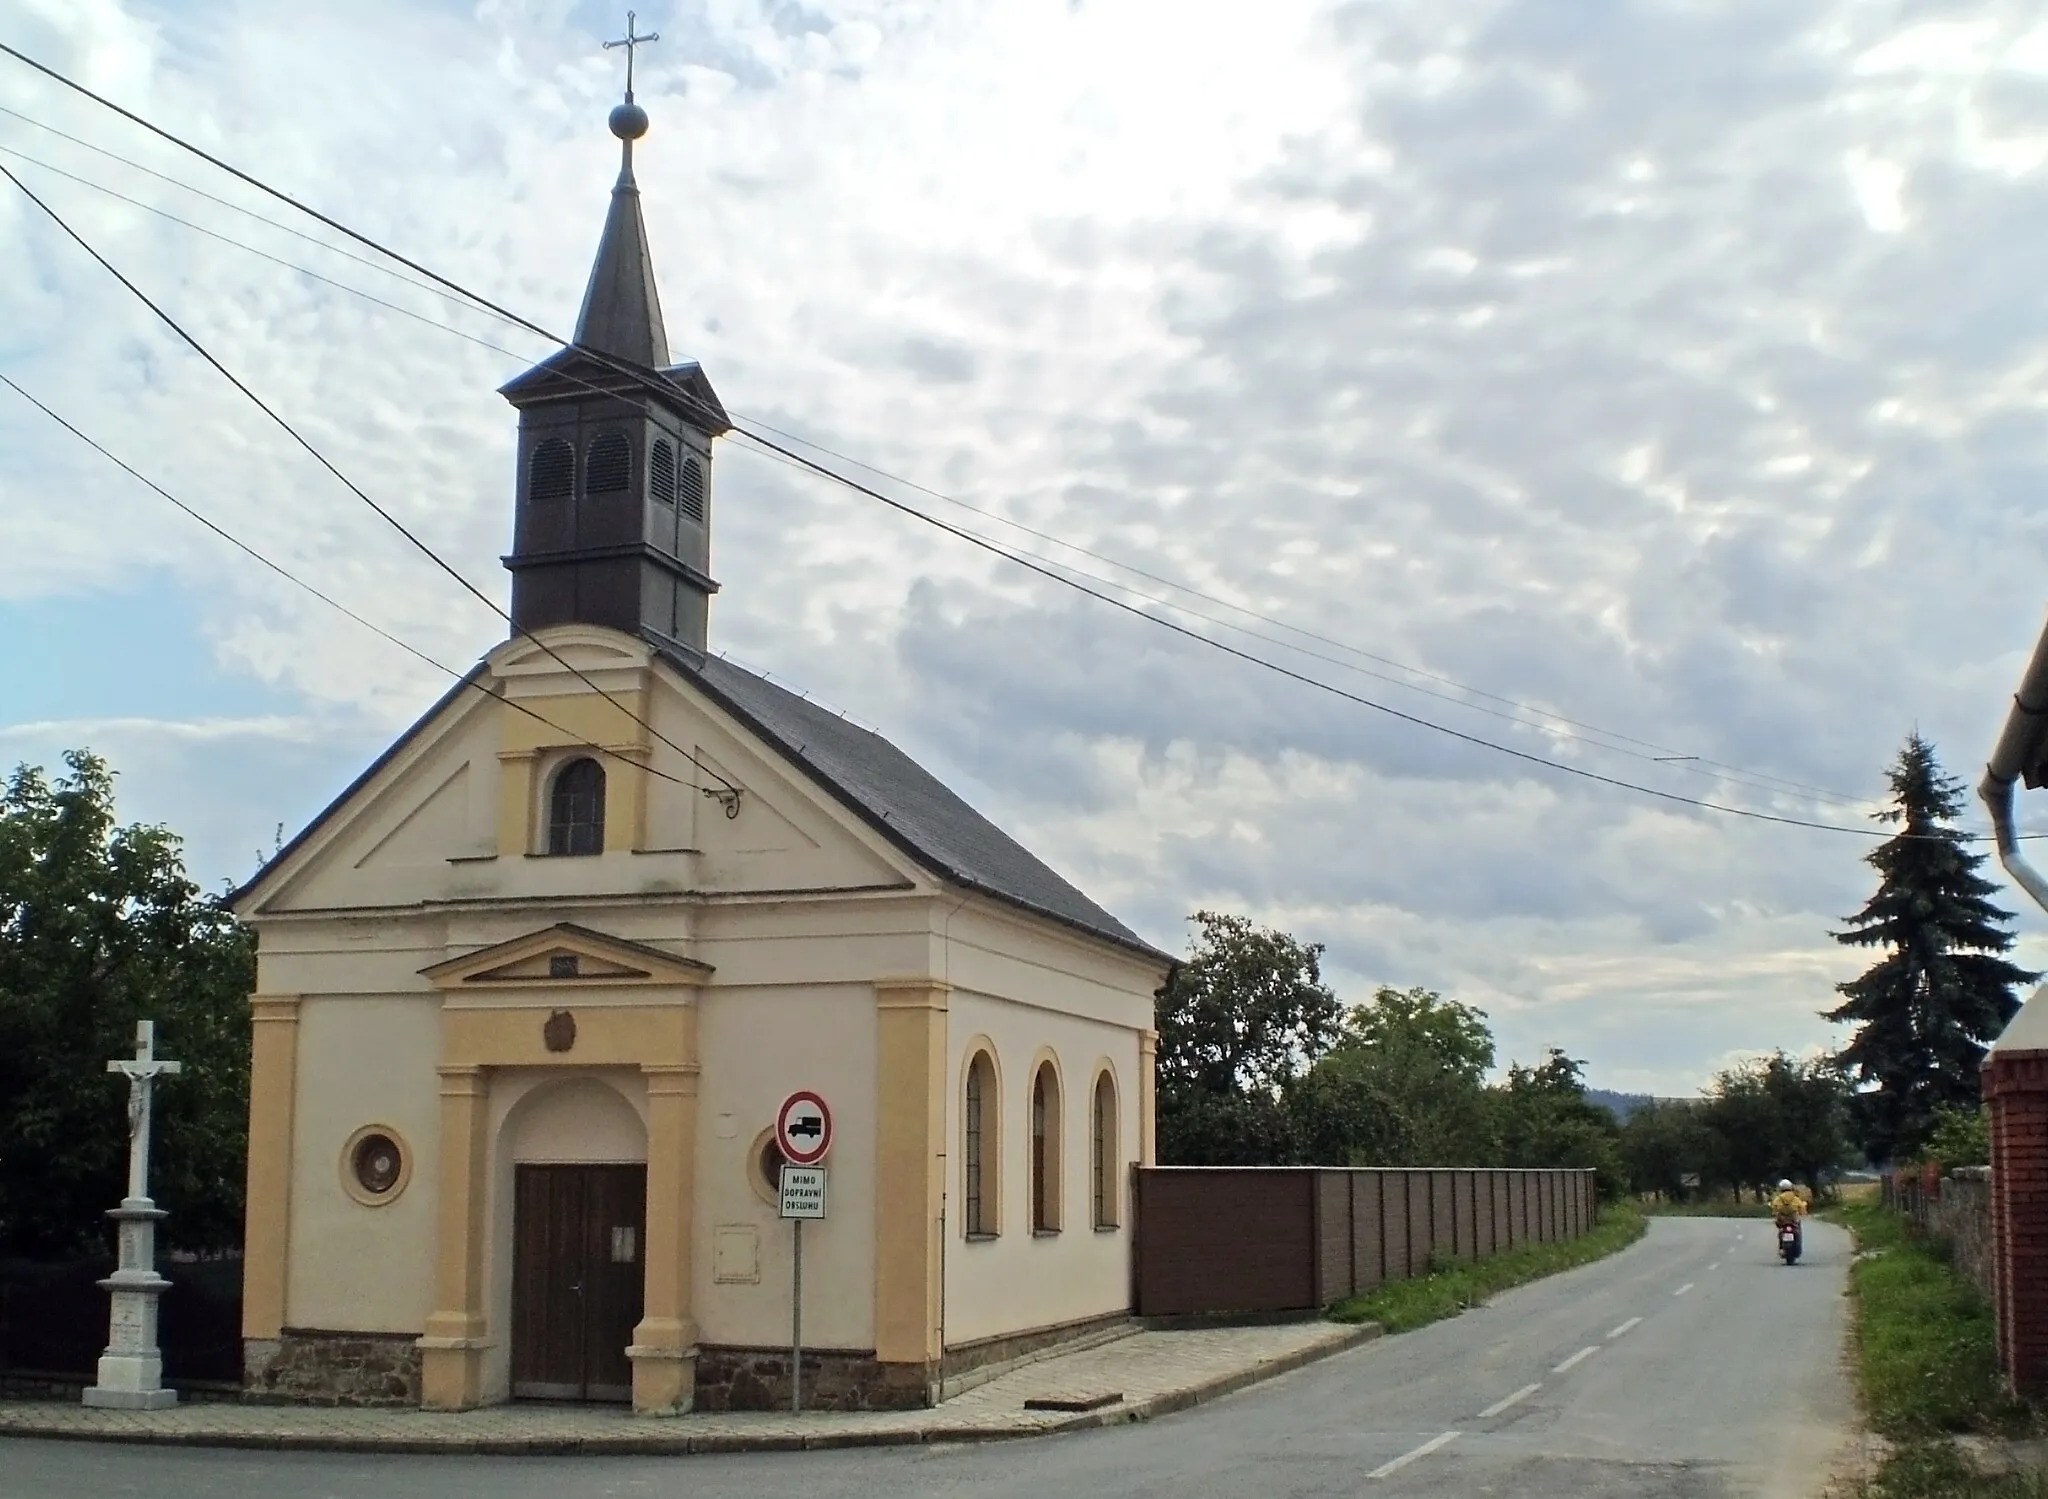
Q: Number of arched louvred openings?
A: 4